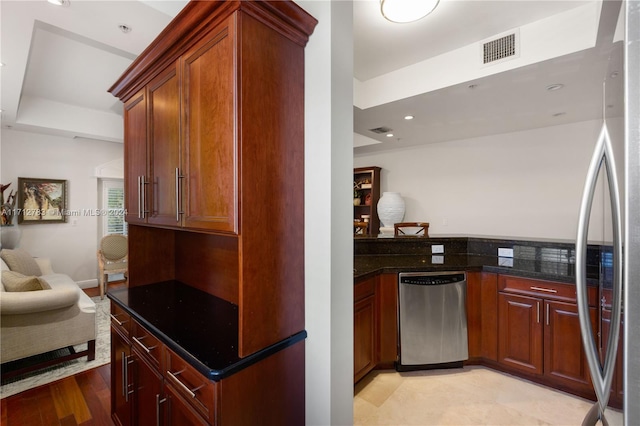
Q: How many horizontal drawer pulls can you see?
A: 4